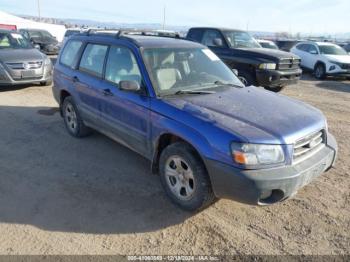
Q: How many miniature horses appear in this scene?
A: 0